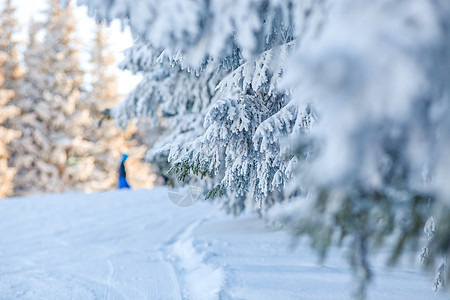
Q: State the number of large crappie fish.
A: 0